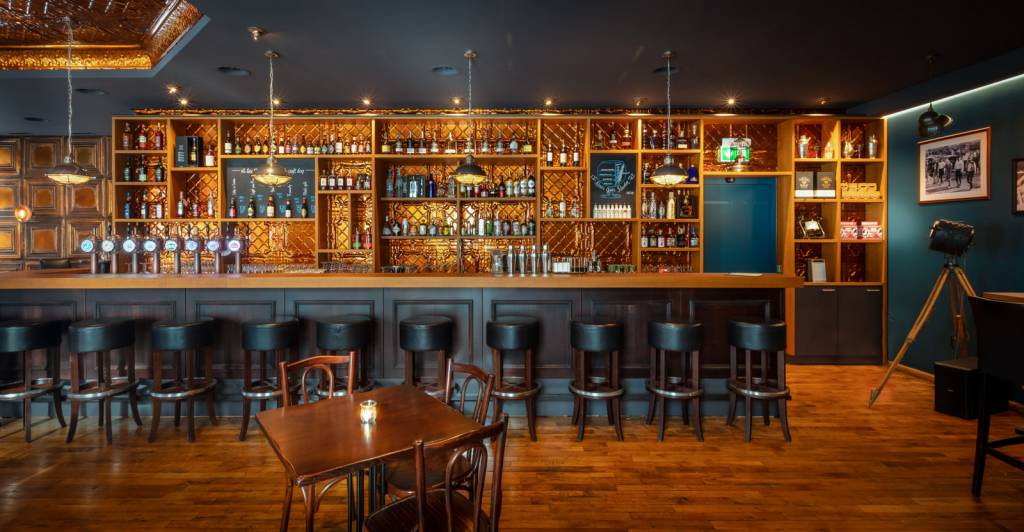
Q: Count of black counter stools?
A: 10